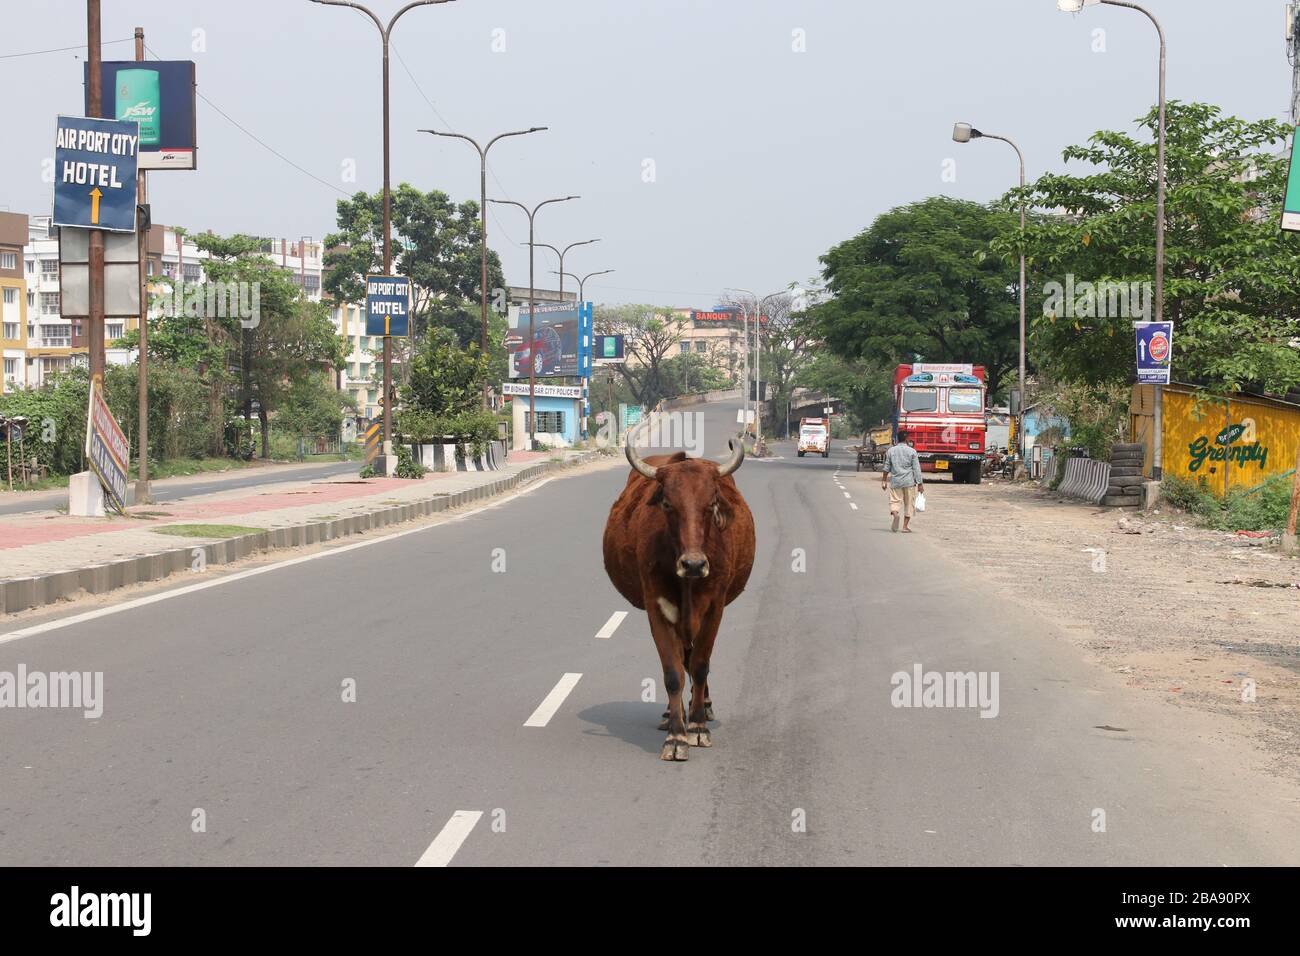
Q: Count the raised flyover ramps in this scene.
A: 1